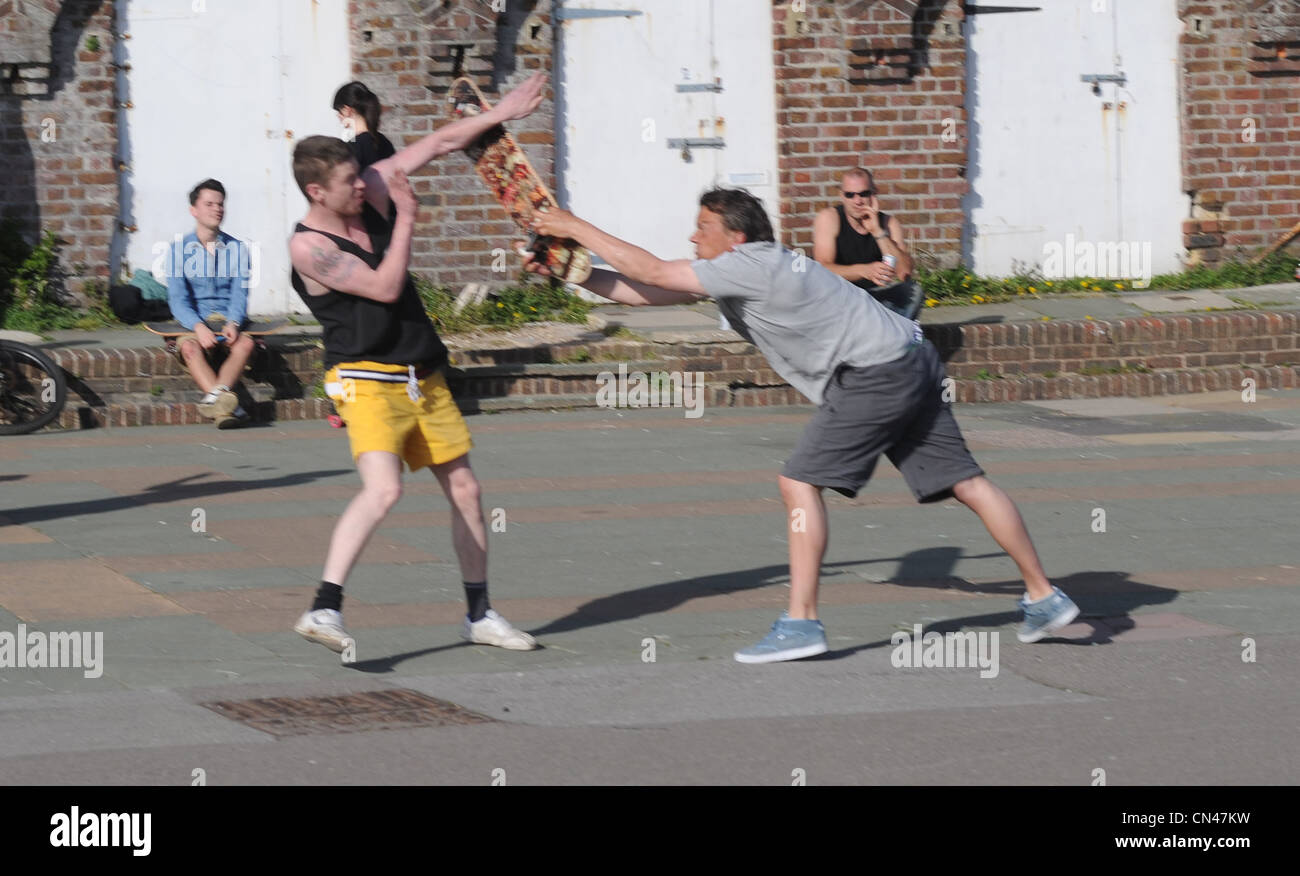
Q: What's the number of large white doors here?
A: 3